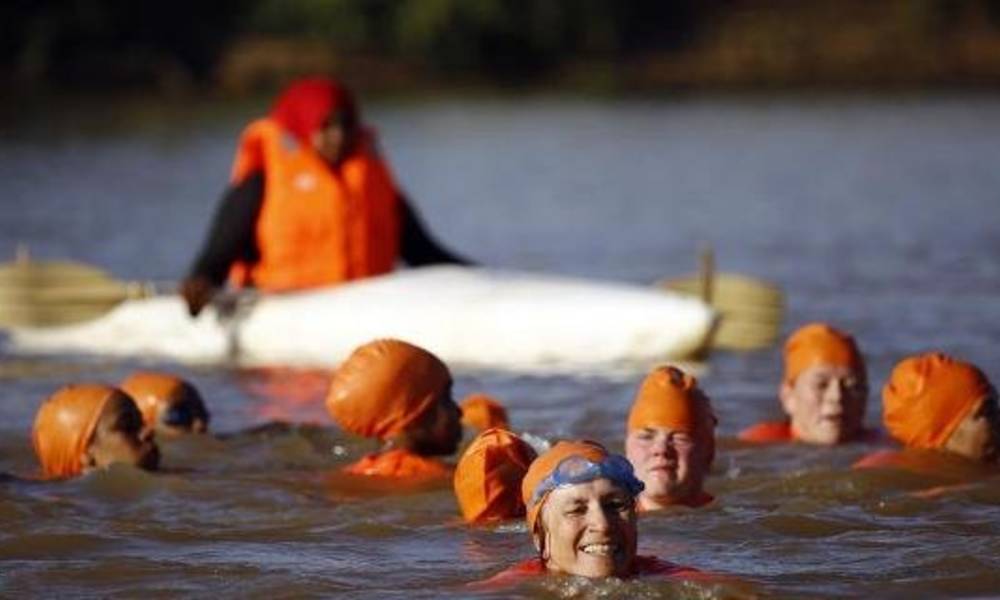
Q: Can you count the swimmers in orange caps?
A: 9